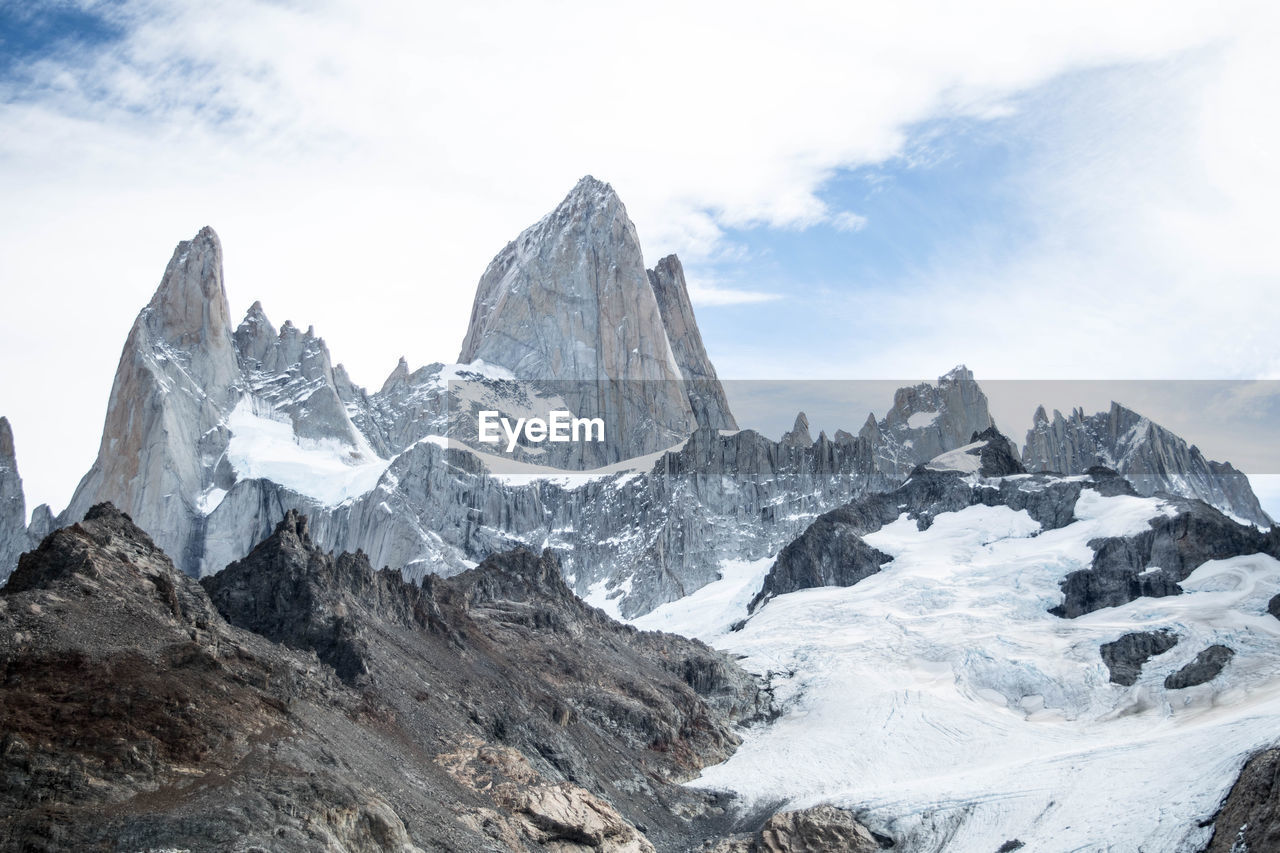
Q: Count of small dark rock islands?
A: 2